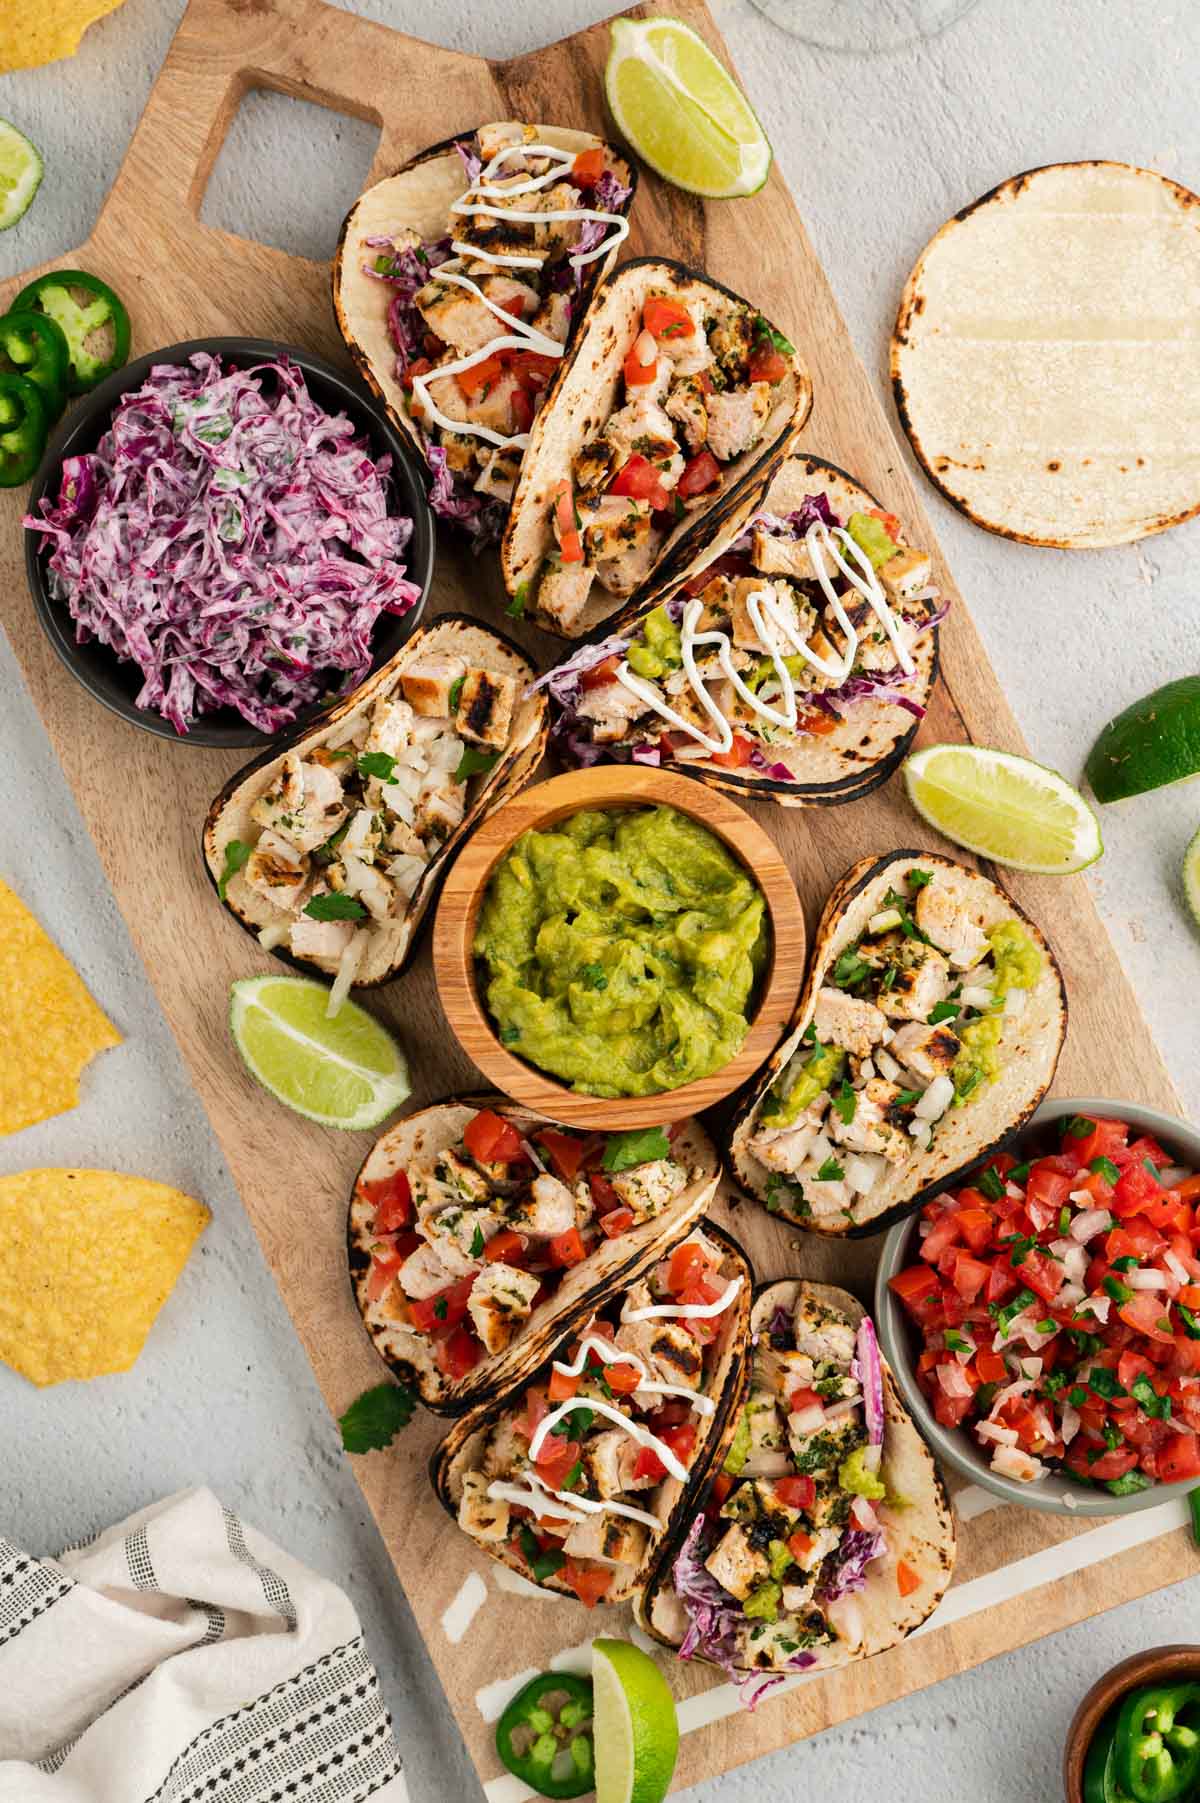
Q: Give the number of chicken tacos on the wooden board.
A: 8